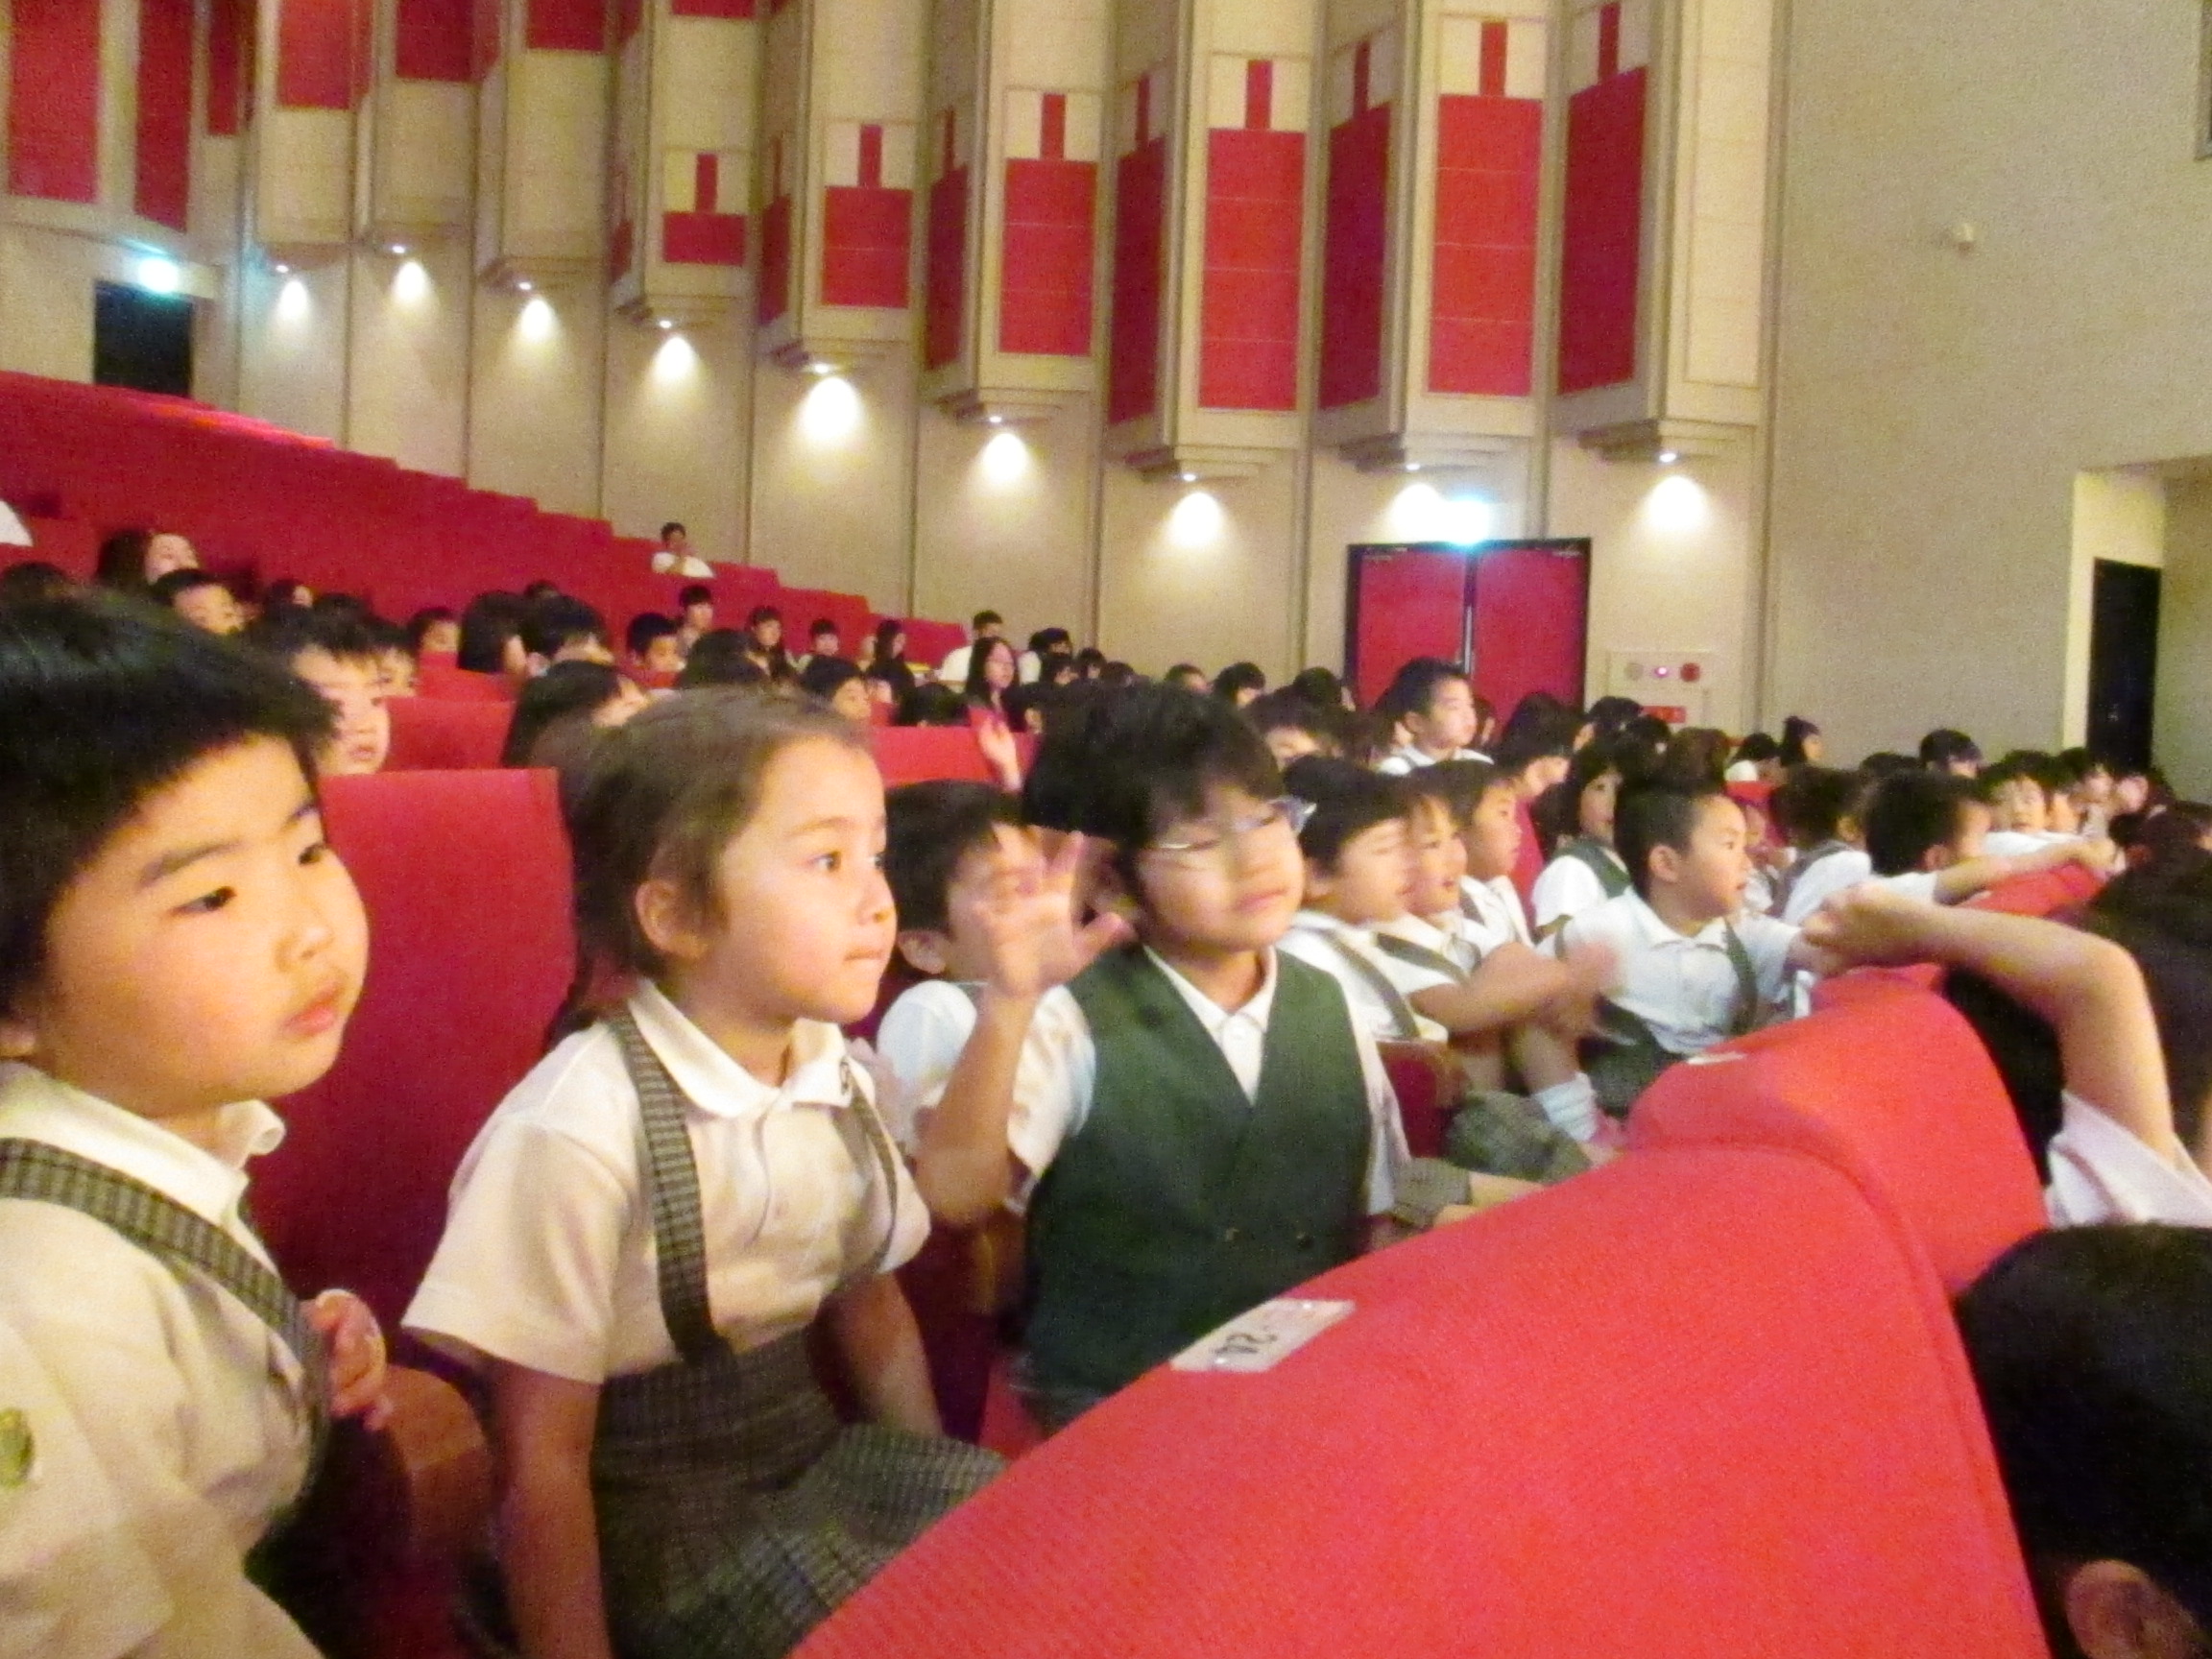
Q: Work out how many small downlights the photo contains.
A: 9